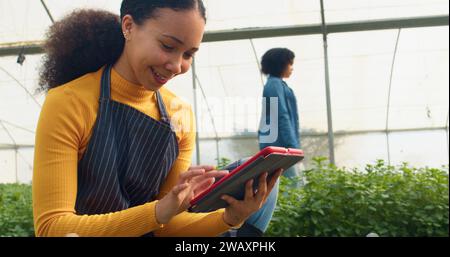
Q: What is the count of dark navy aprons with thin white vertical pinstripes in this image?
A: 1